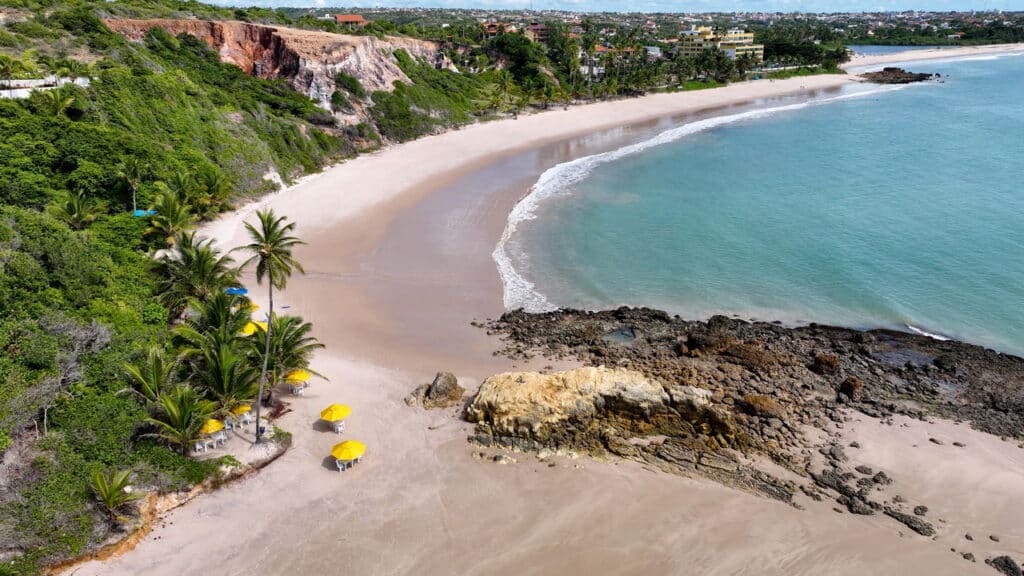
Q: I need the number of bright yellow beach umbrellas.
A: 7